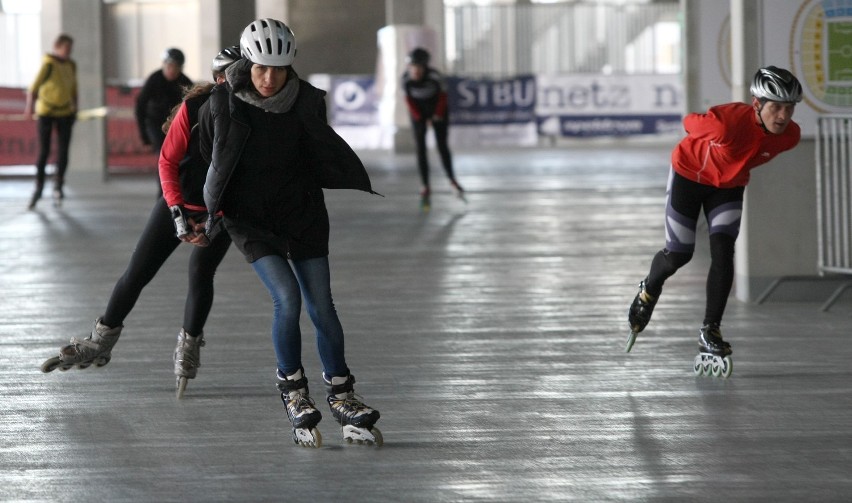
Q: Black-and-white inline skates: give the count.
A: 2